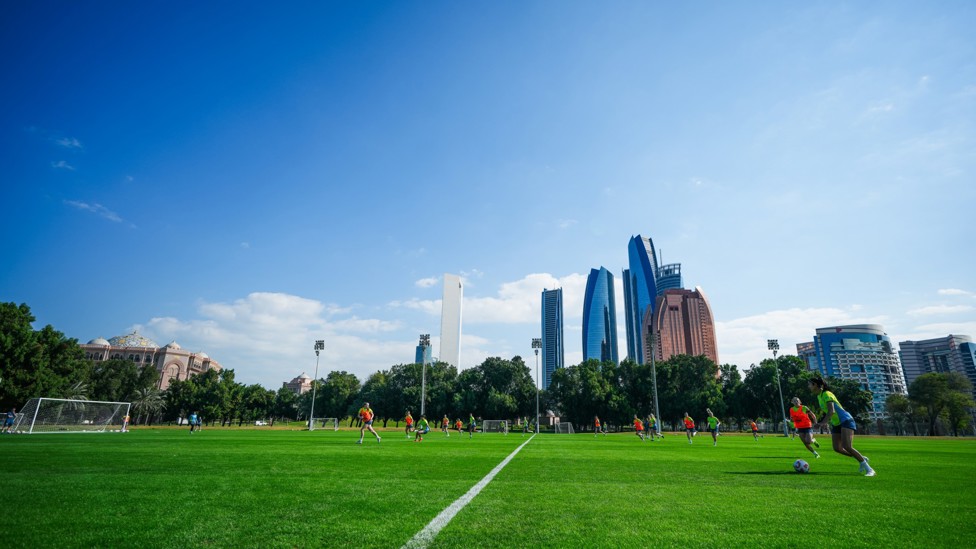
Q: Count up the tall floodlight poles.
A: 5